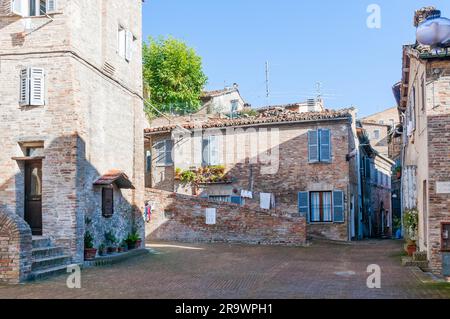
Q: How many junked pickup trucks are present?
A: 0